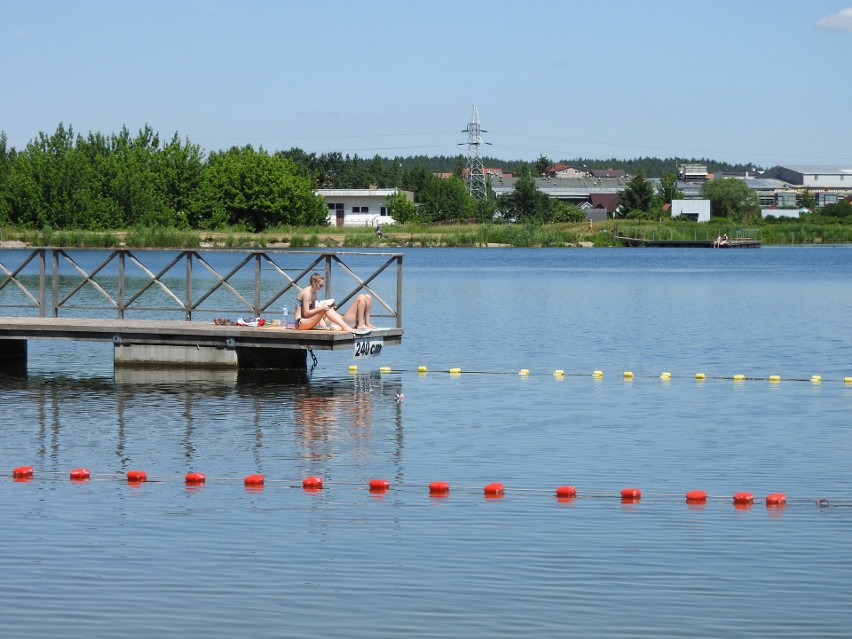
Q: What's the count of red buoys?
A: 14